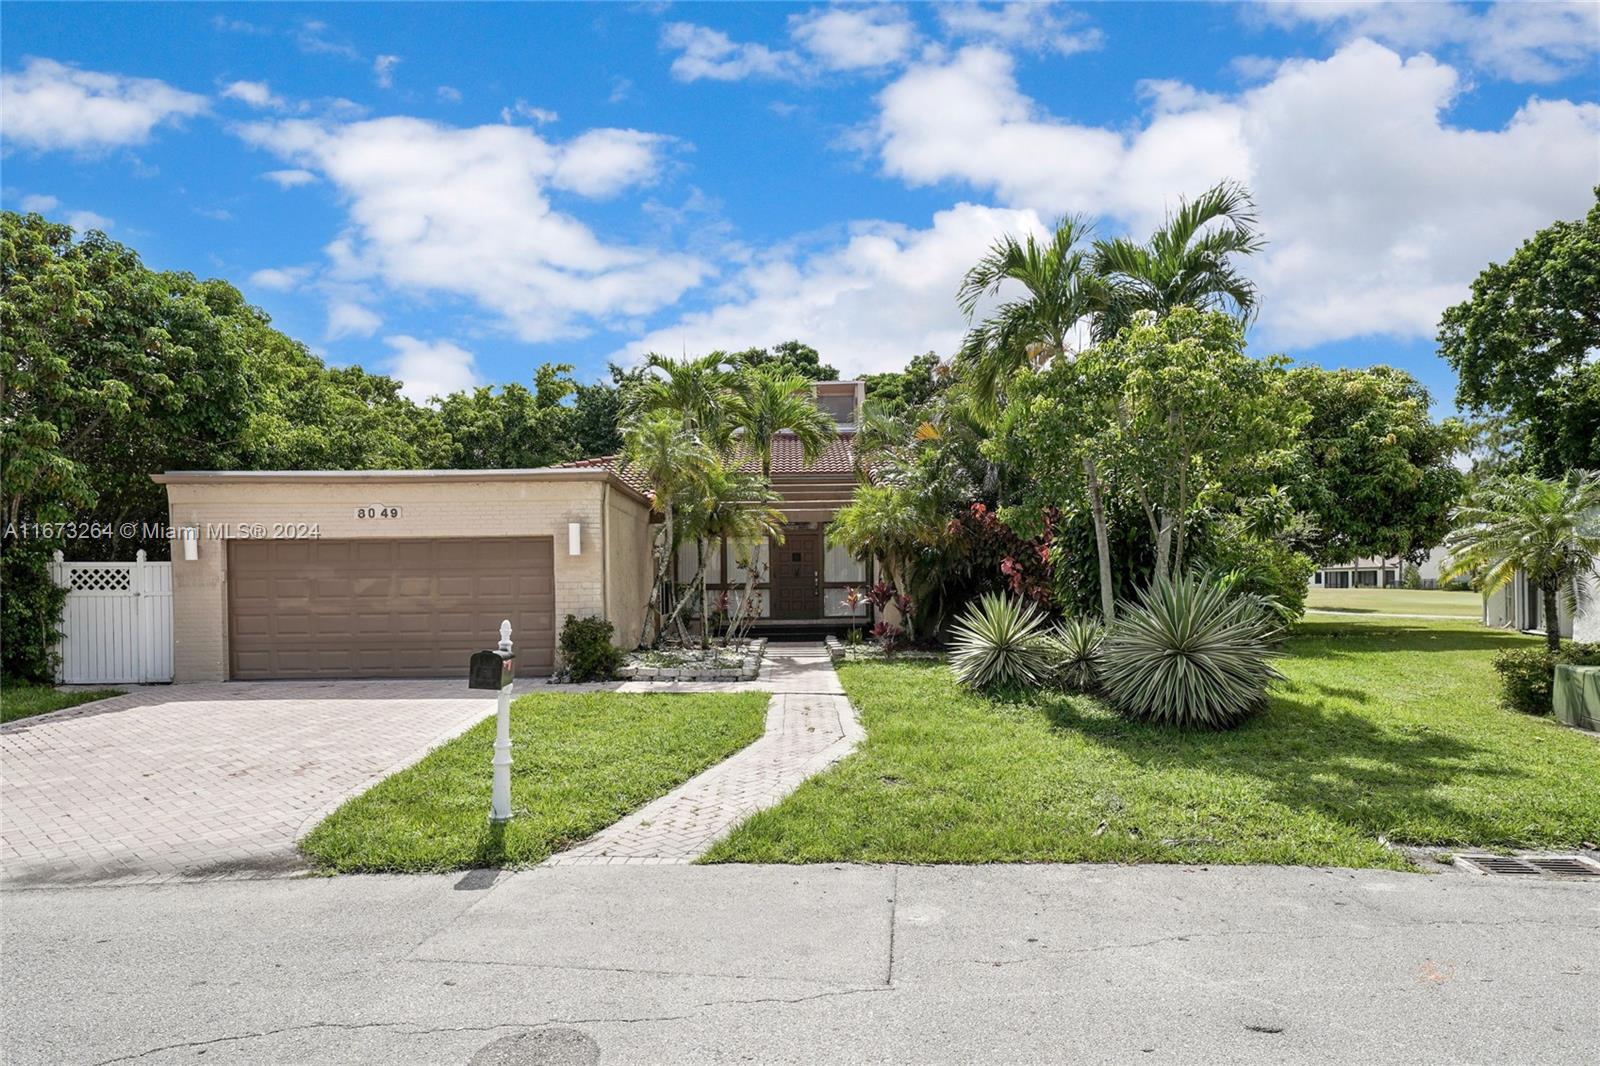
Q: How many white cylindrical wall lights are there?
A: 2